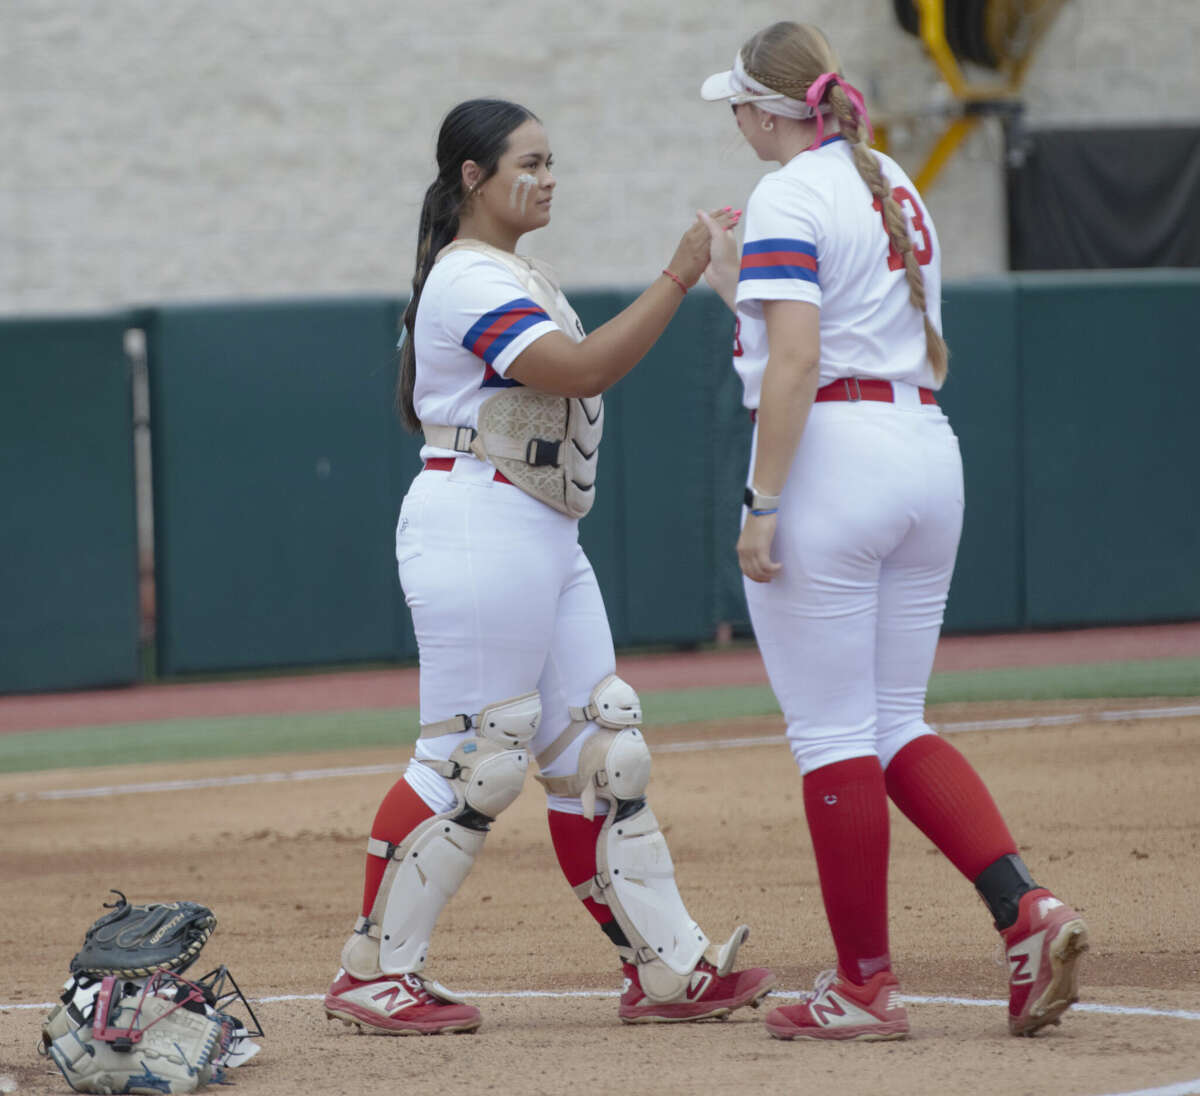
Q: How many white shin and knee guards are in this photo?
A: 2